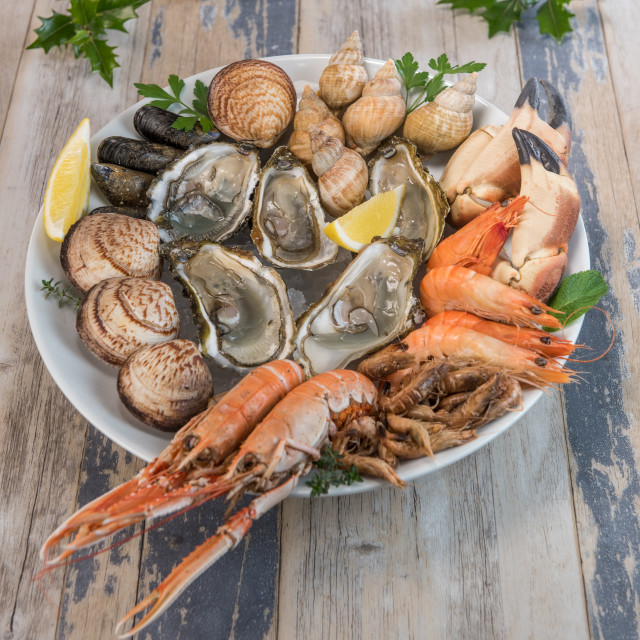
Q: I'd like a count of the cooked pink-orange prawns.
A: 4